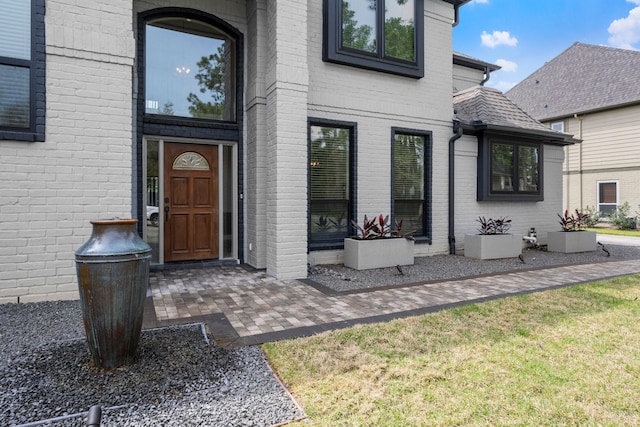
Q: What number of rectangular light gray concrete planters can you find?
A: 3